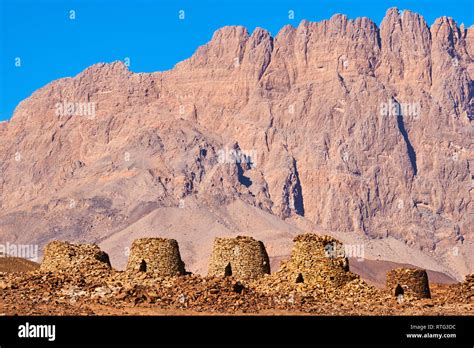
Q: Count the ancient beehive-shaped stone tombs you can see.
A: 5